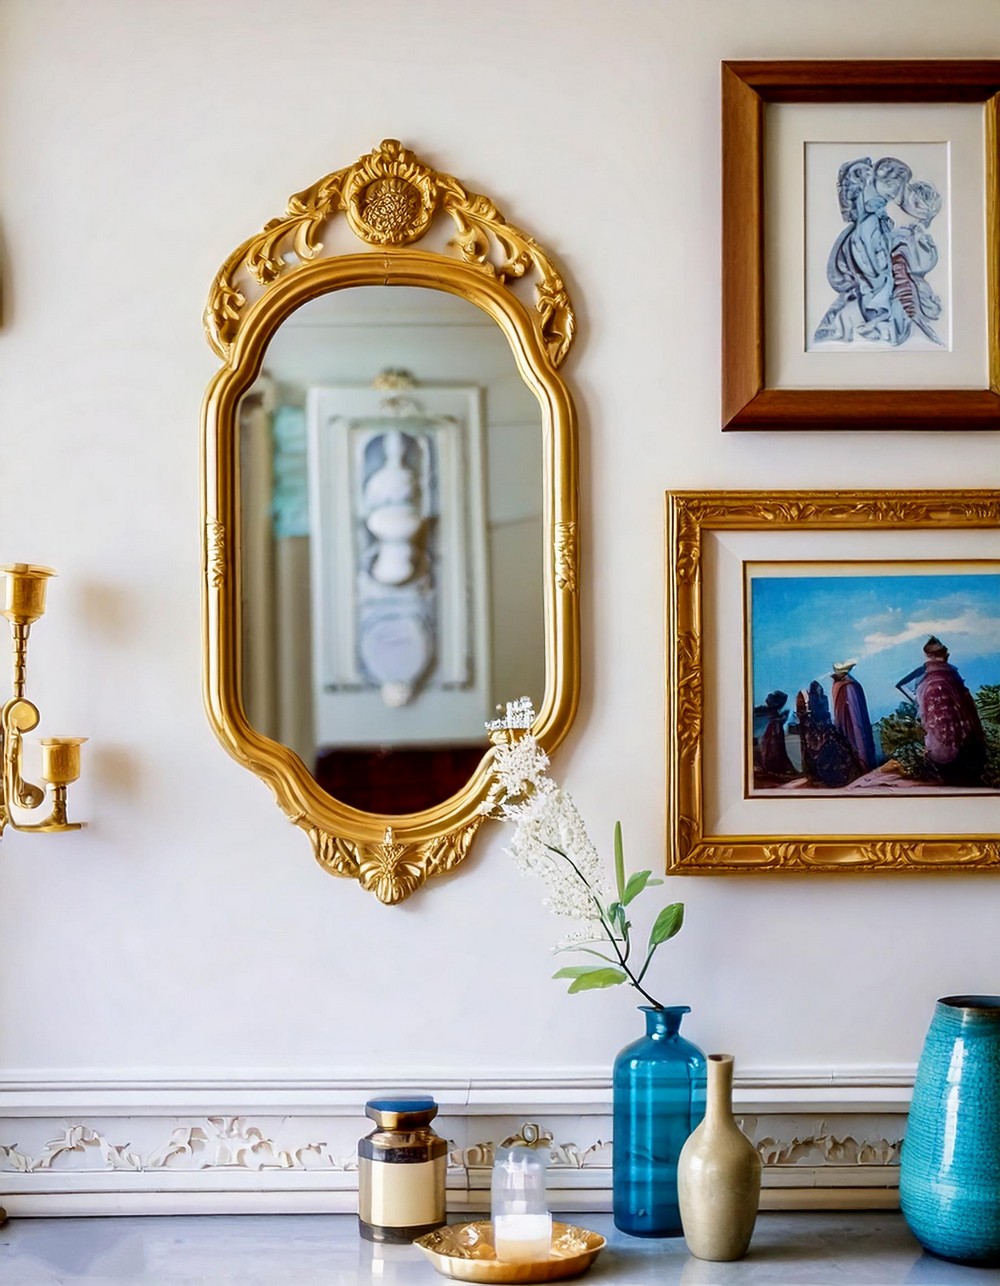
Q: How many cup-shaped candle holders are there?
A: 2